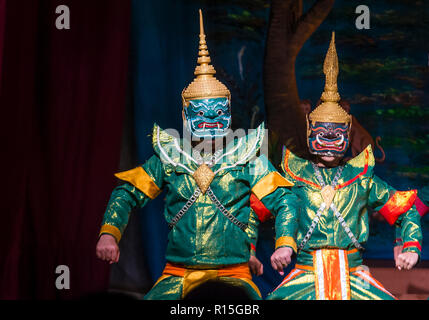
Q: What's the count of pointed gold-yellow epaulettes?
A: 2